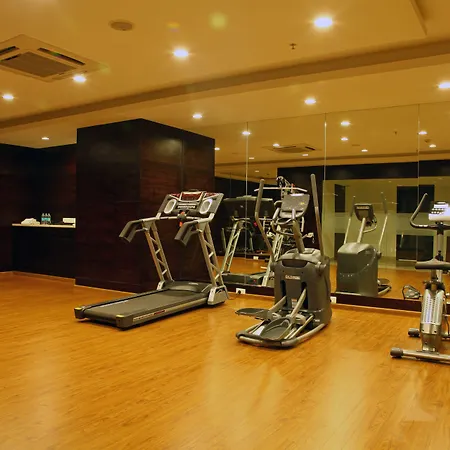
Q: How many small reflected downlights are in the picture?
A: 11